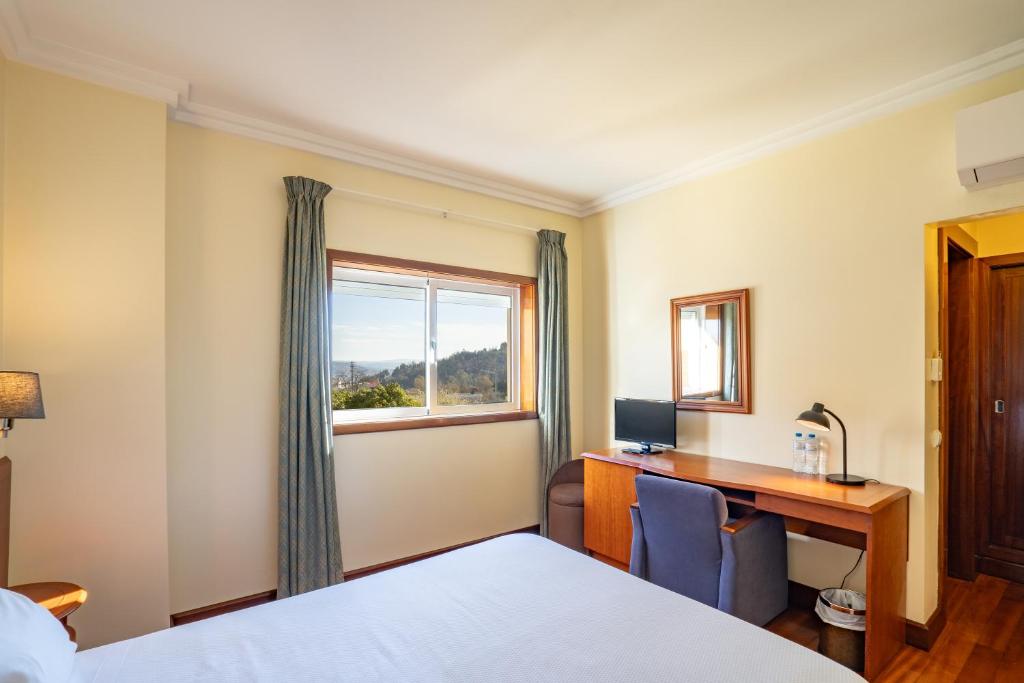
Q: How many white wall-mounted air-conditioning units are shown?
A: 1